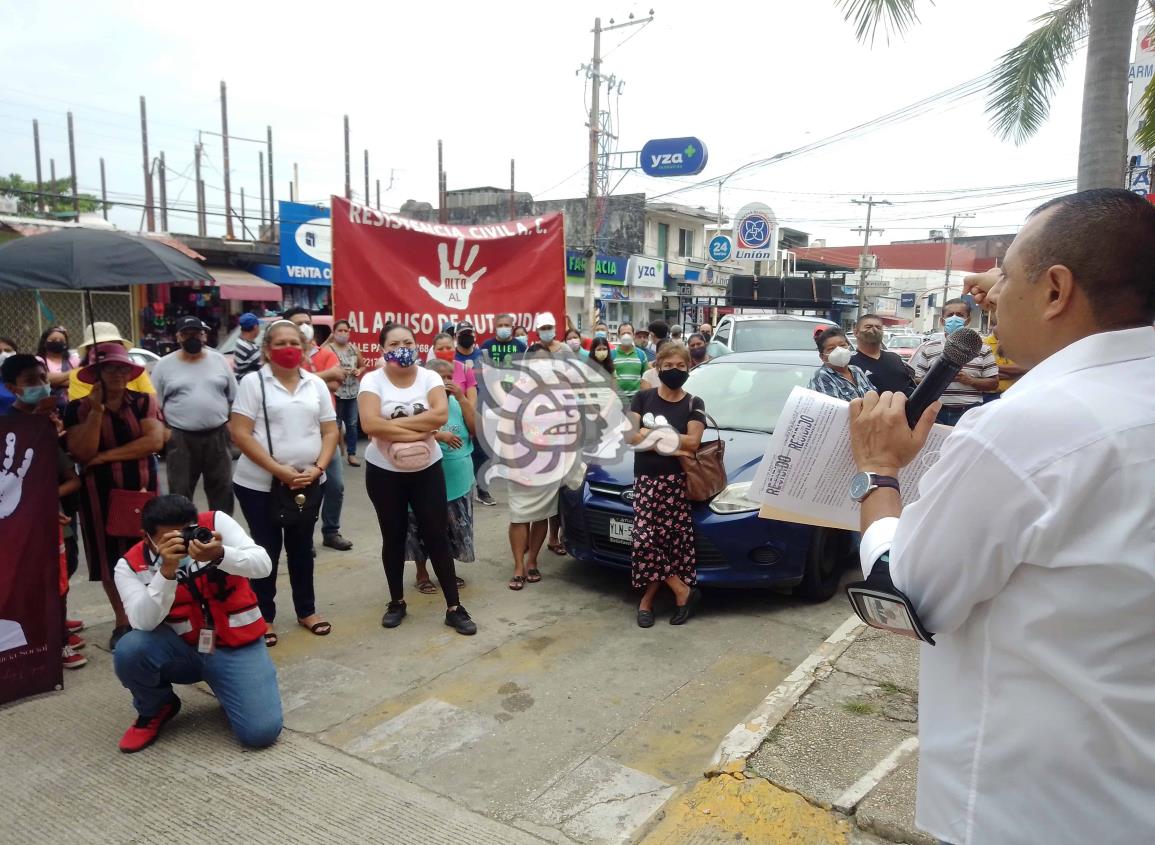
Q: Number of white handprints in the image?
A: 2